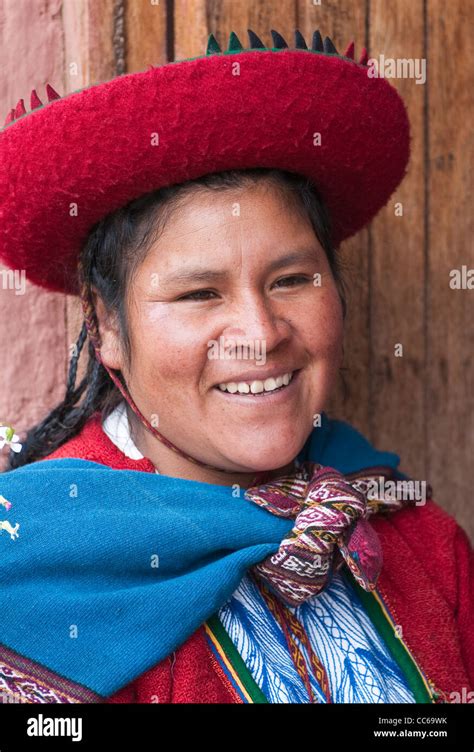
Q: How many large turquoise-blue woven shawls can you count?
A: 1